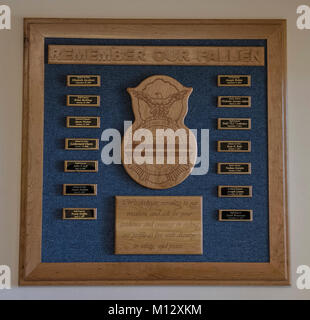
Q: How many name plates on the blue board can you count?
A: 14